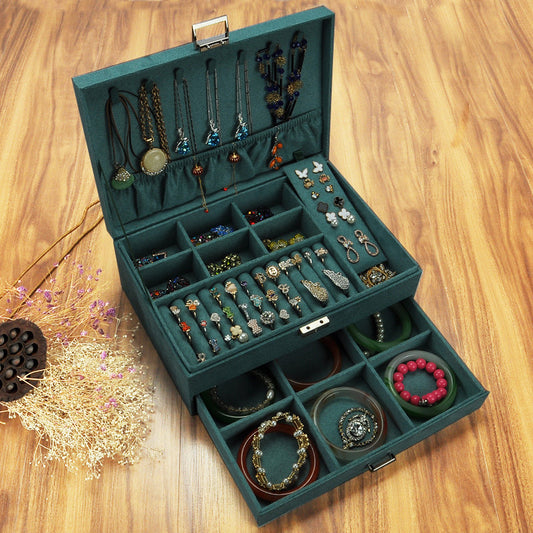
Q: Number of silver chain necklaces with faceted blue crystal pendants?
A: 3